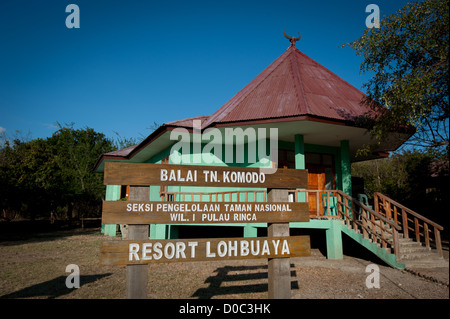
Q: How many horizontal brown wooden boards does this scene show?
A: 3